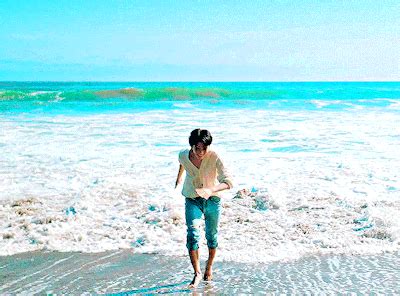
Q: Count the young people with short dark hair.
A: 1